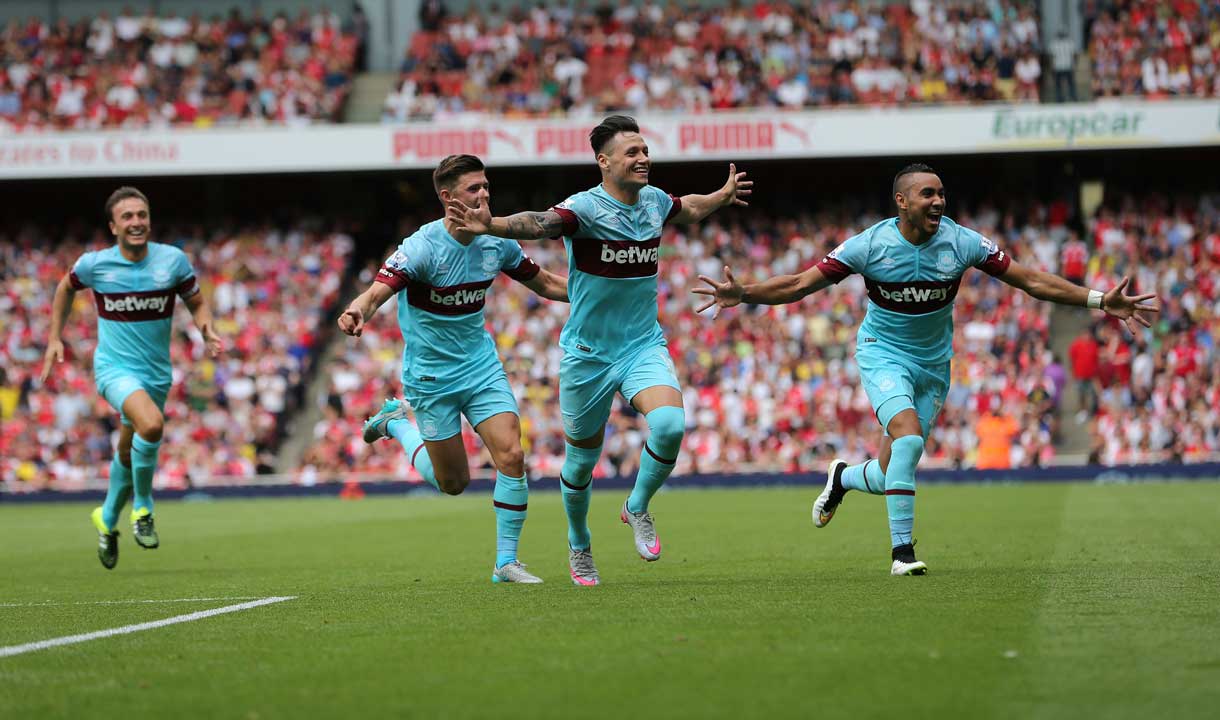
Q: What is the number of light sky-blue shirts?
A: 4